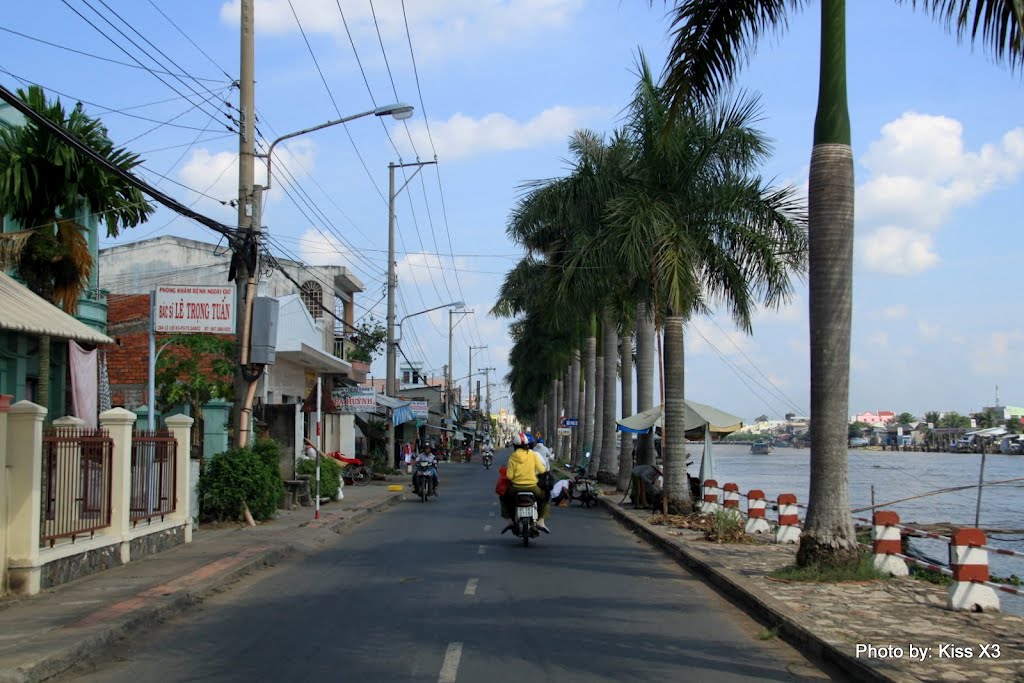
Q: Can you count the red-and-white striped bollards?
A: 6